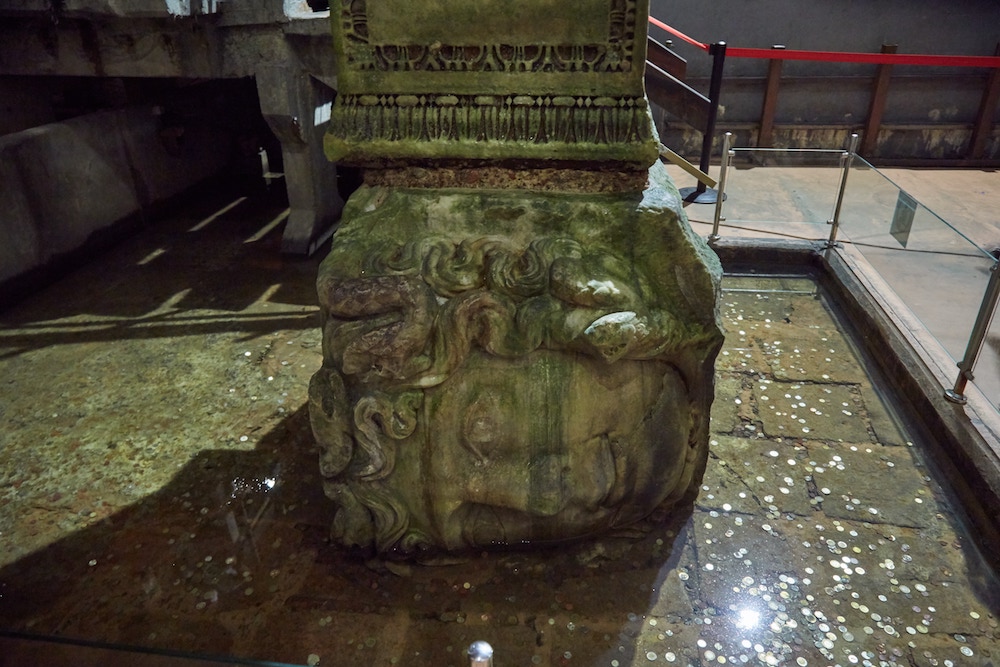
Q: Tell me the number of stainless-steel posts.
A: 4